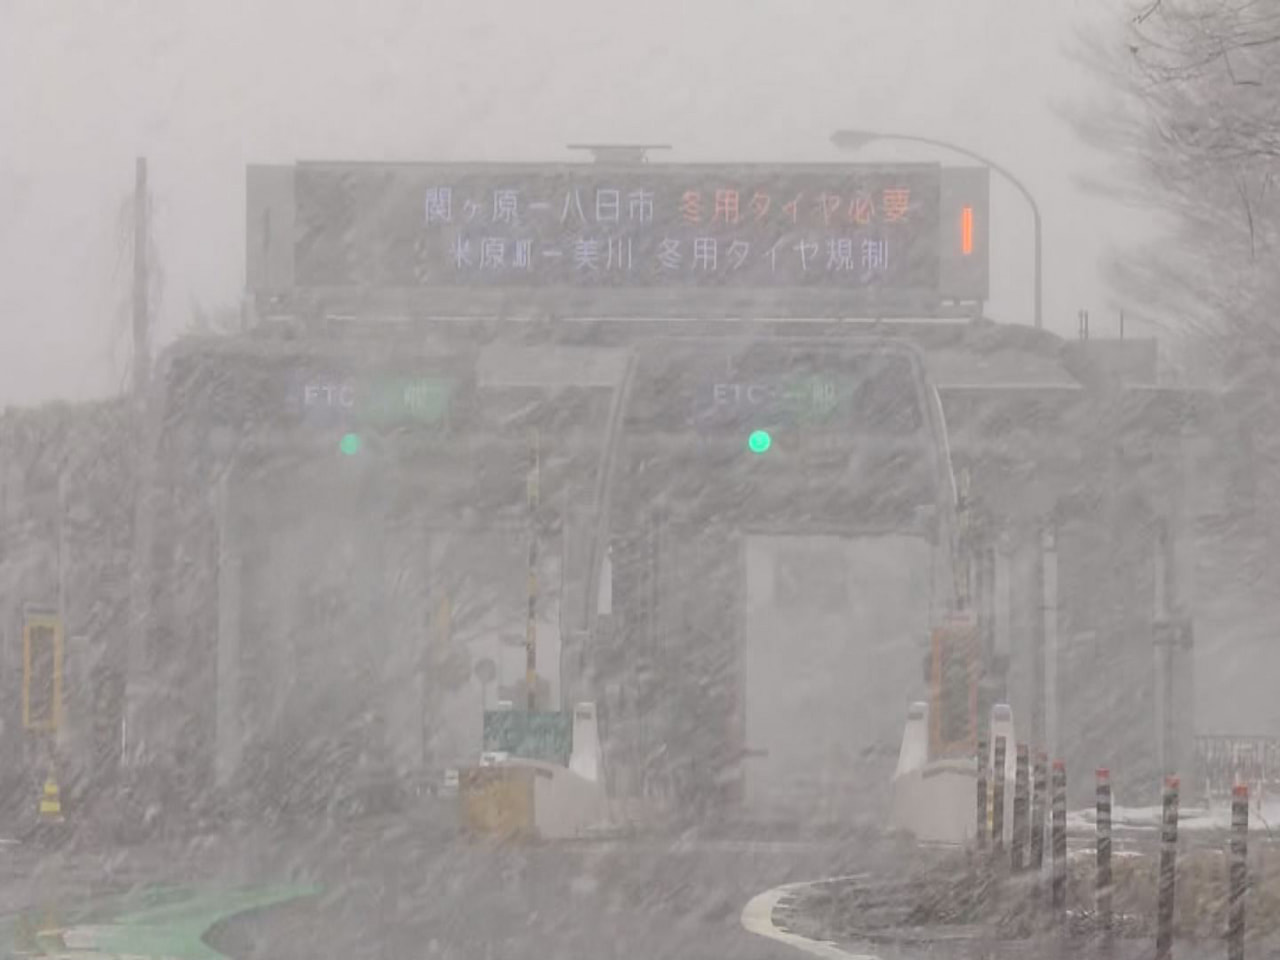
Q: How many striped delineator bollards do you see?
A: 8